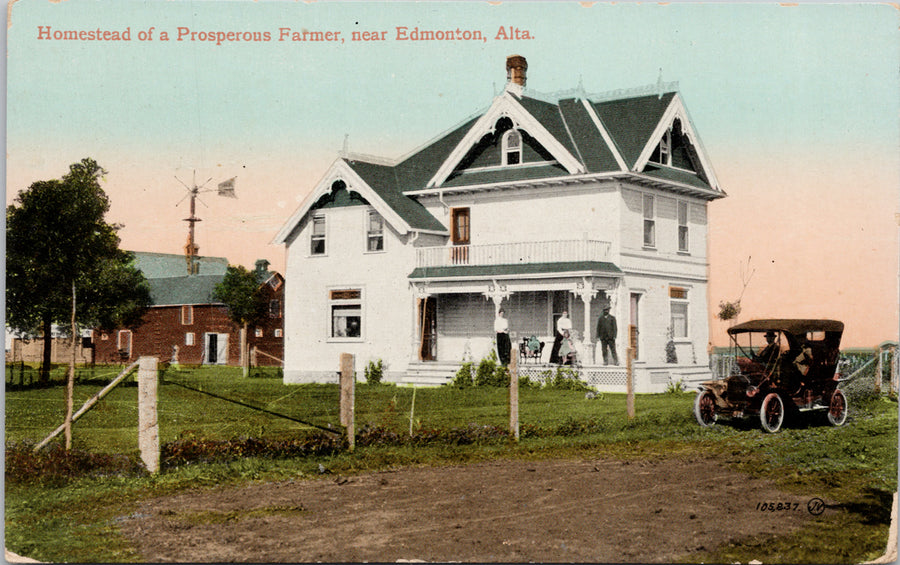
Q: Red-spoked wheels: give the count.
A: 3